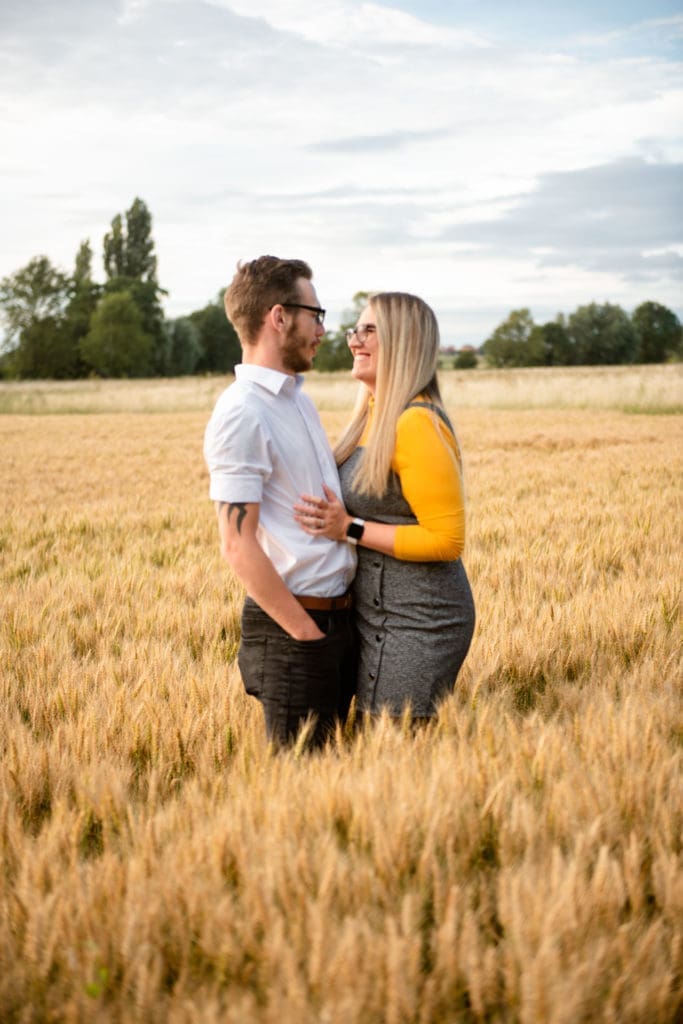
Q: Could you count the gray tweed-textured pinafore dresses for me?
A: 1